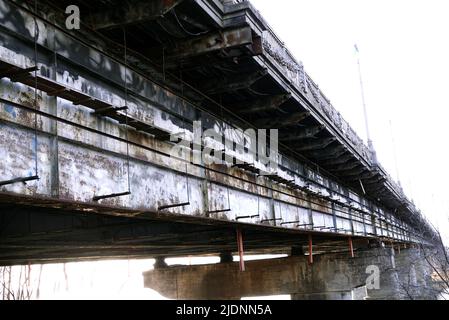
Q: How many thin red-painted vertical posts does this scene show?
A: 3